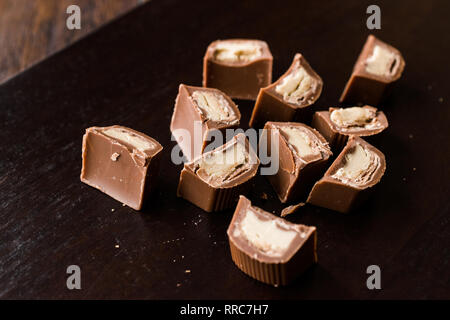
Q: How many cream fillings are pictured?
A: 10